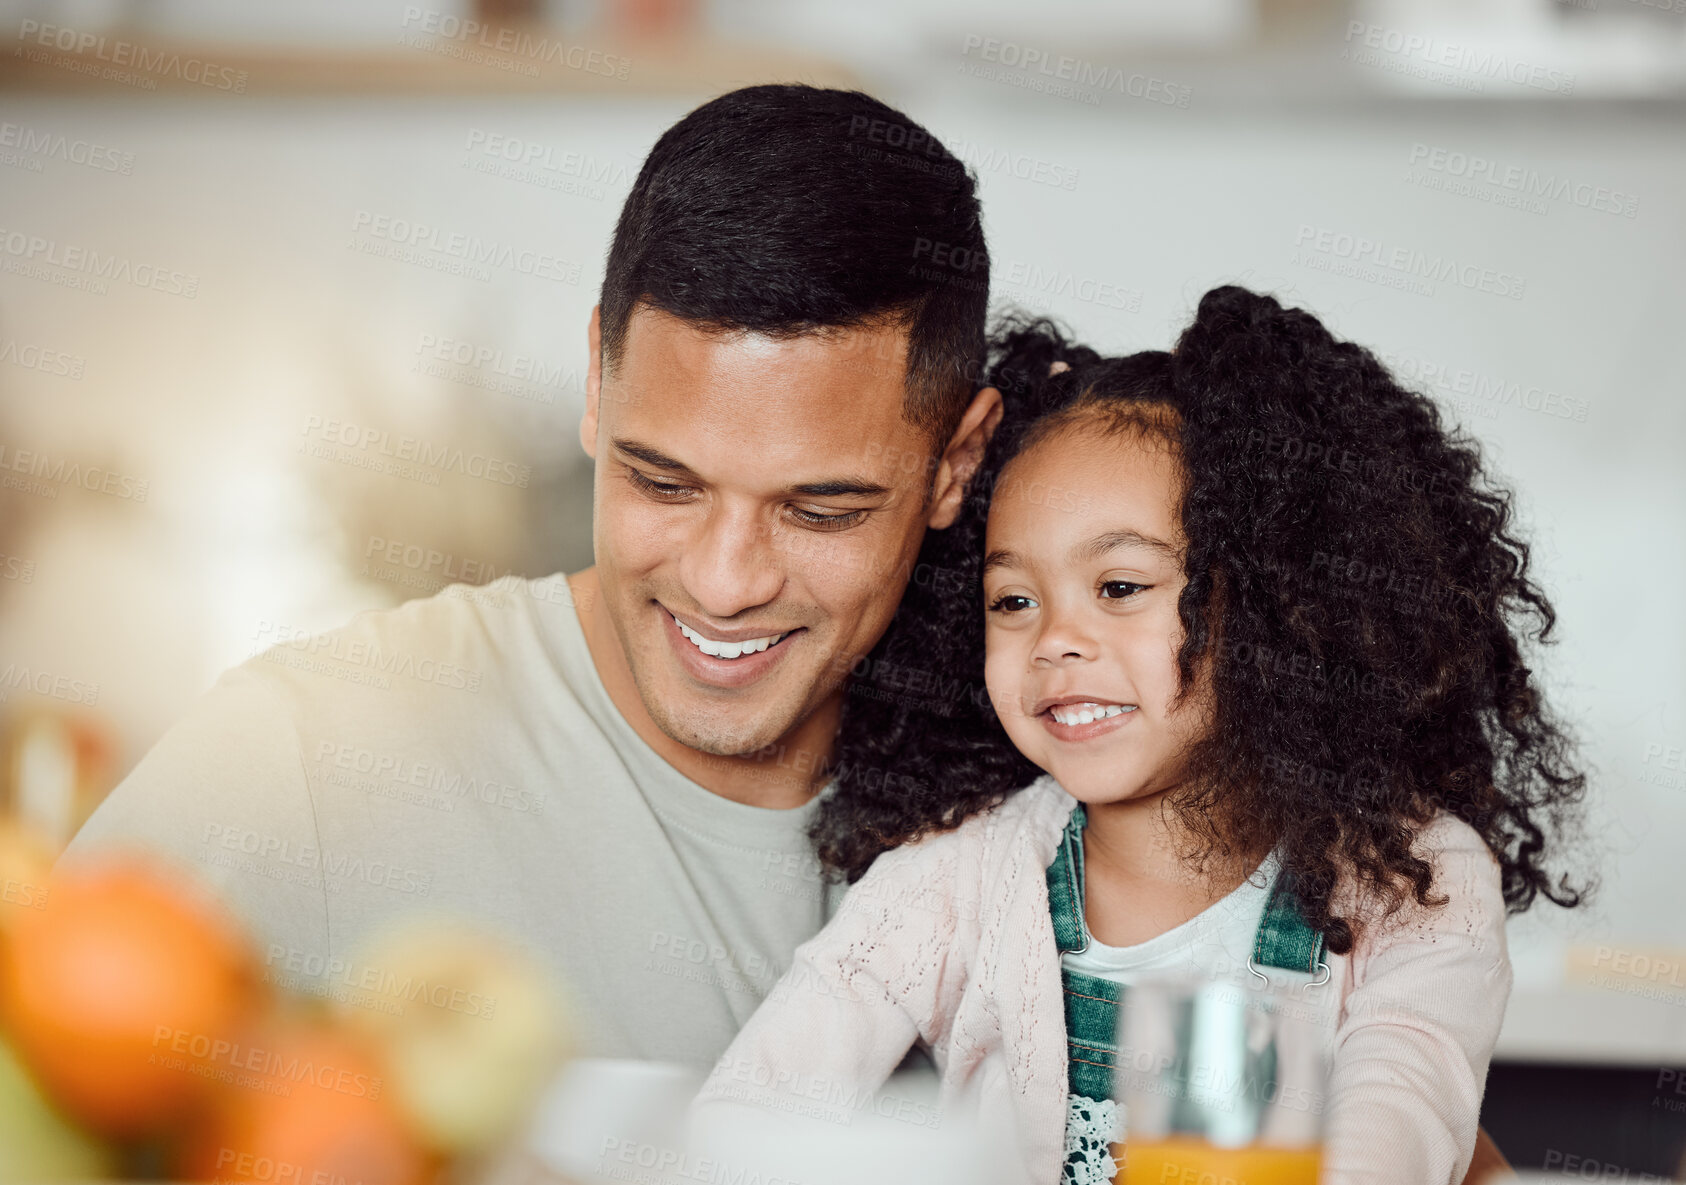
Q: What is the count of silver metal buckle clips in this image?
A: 2